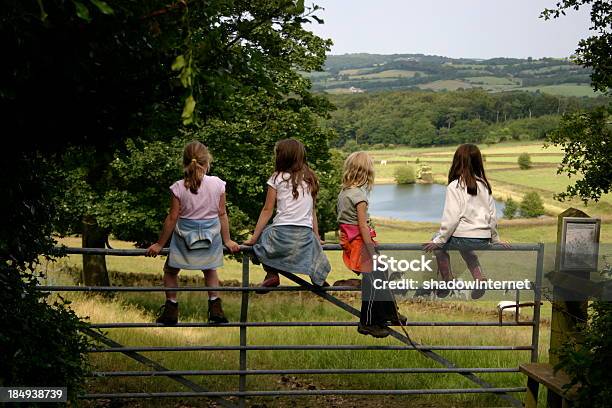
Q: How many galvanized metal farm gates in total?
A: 1